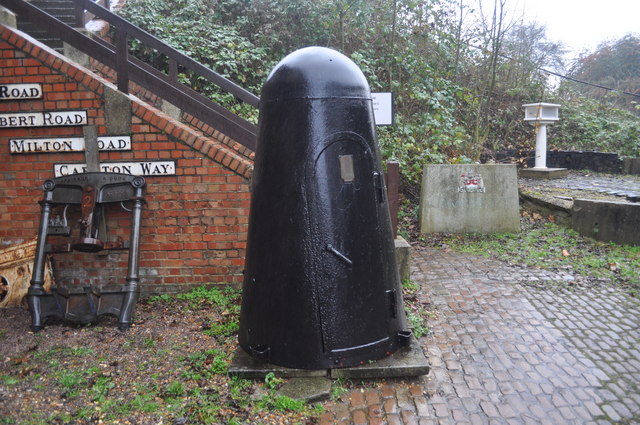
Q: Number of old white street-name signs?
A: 4